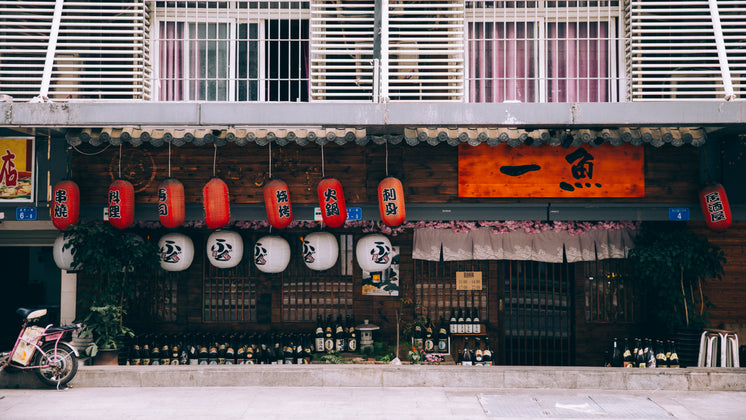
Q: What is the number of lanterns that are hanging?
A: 14